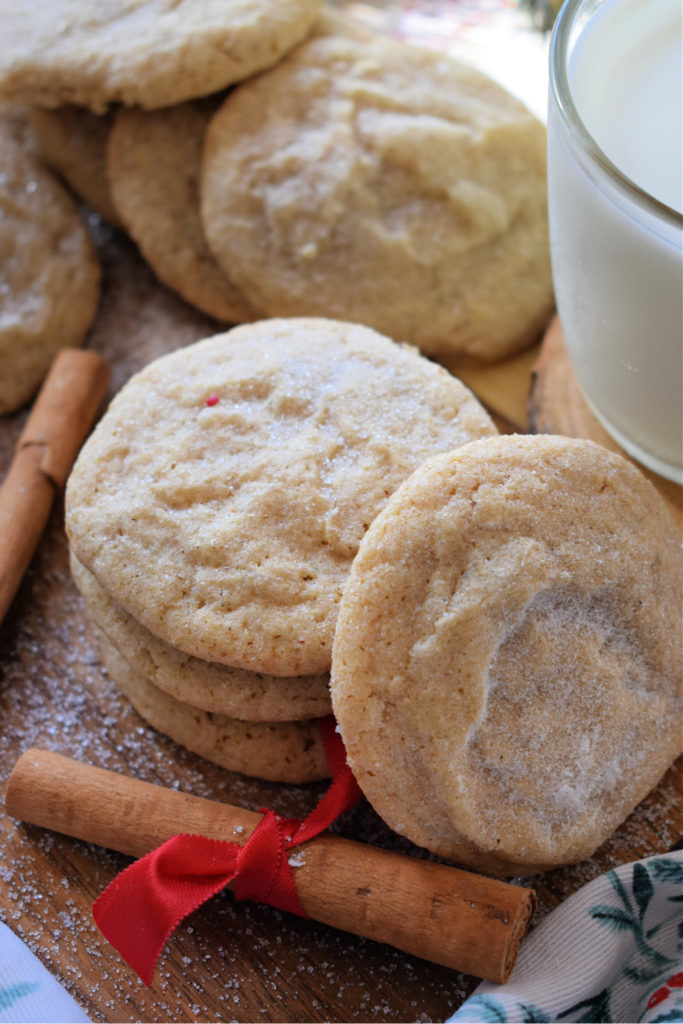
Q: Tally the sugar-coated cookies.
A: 9